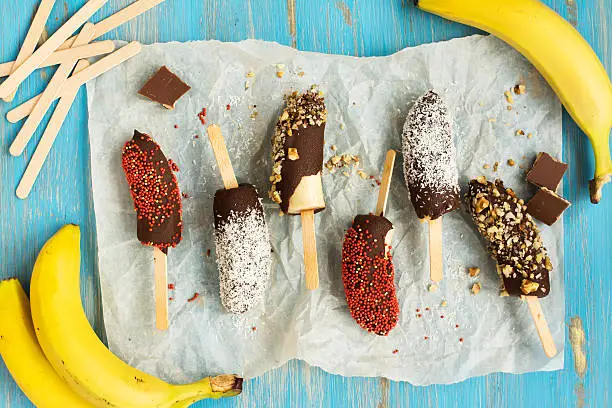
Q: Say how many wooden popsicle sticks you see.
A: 13